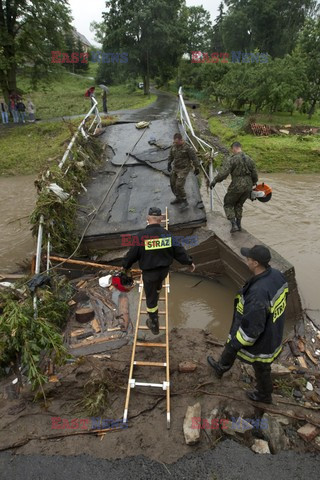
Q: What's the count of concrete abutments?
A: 1